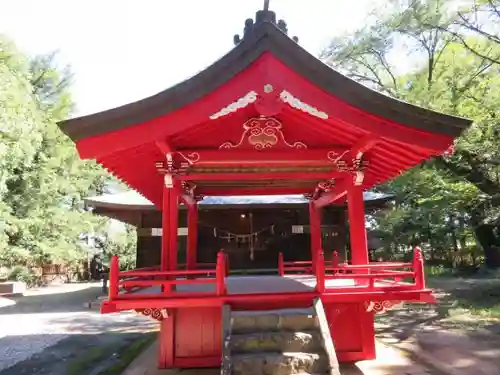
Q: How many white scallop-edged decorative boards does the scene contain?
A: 2